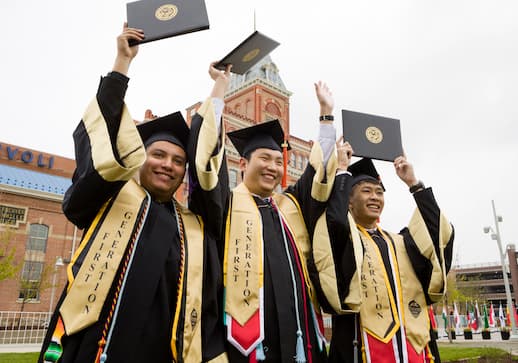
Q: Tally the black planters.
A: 5